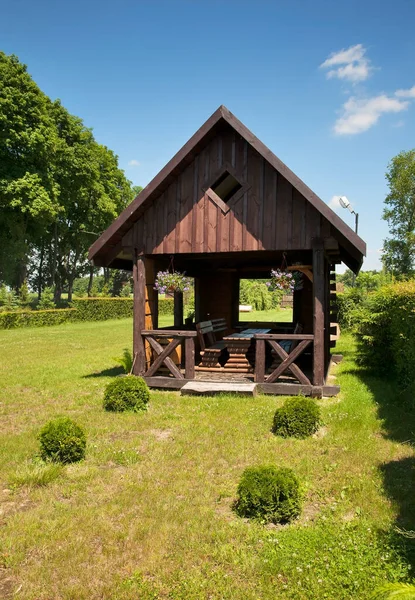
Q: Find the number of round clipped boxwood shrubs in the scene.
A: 4